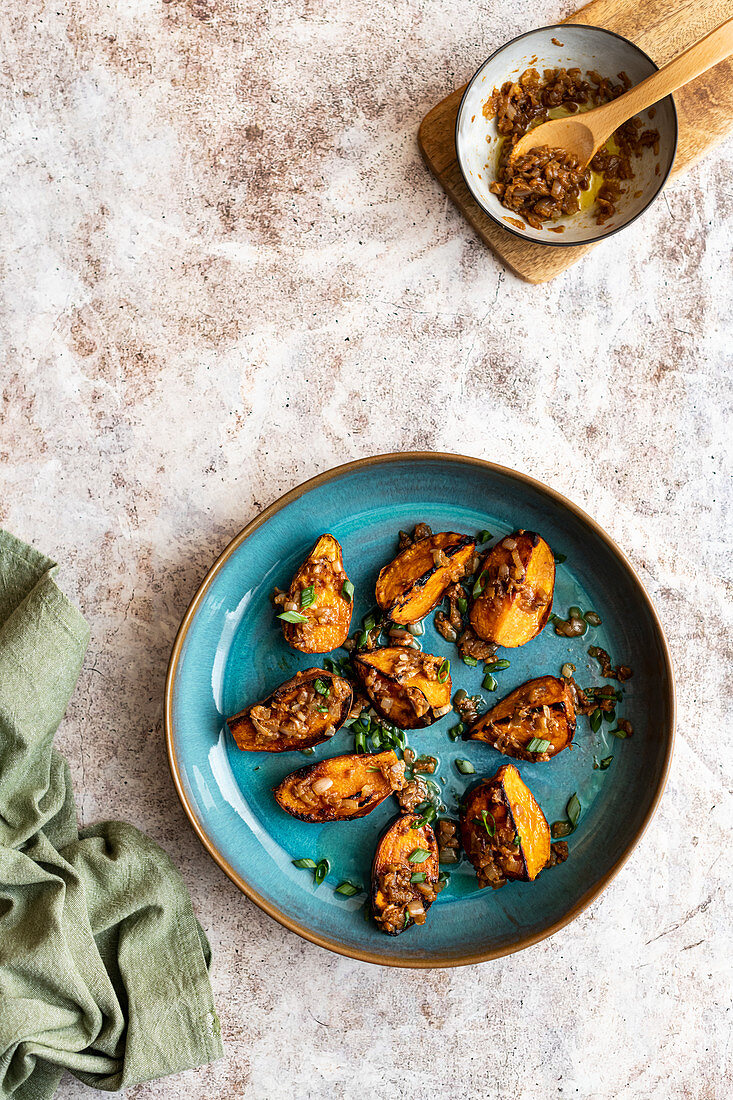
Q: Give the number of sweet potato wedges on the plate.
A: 9